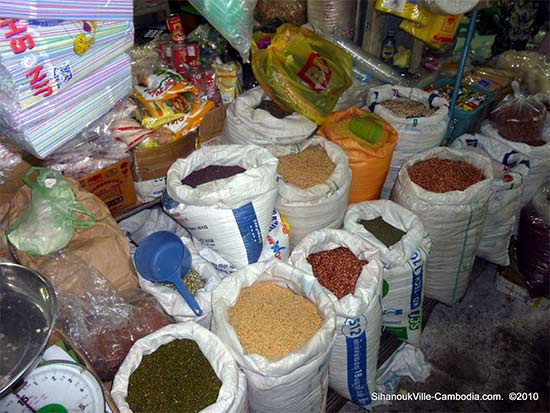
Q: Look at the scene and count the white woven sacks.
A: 12